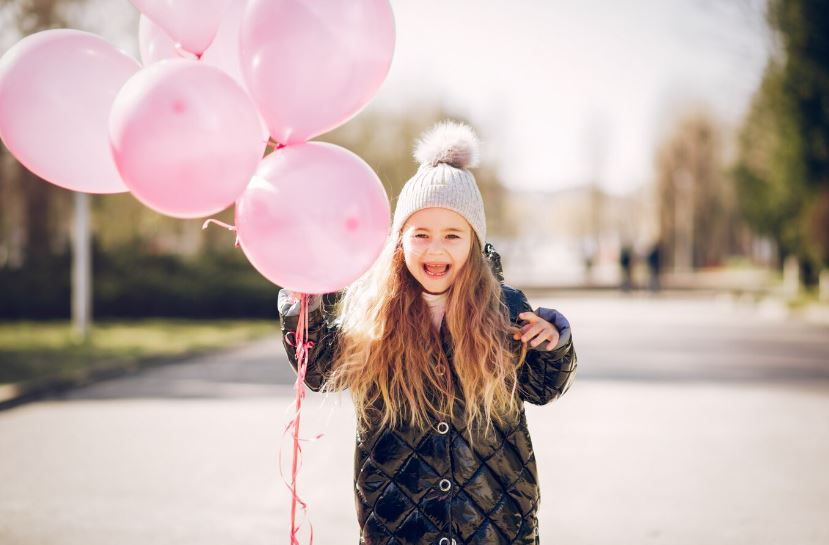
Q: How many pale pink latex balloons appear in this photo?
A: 6